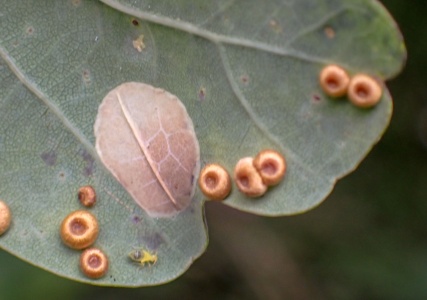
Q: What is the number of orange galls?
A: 9